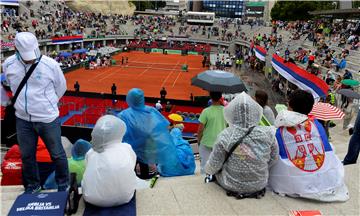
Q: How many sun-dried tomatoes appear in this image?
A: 0